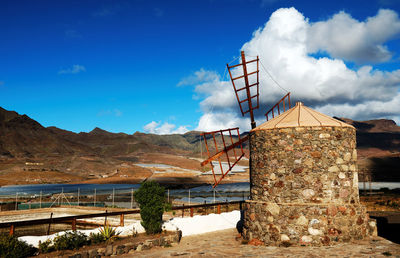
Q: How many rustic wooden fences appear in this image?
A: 1